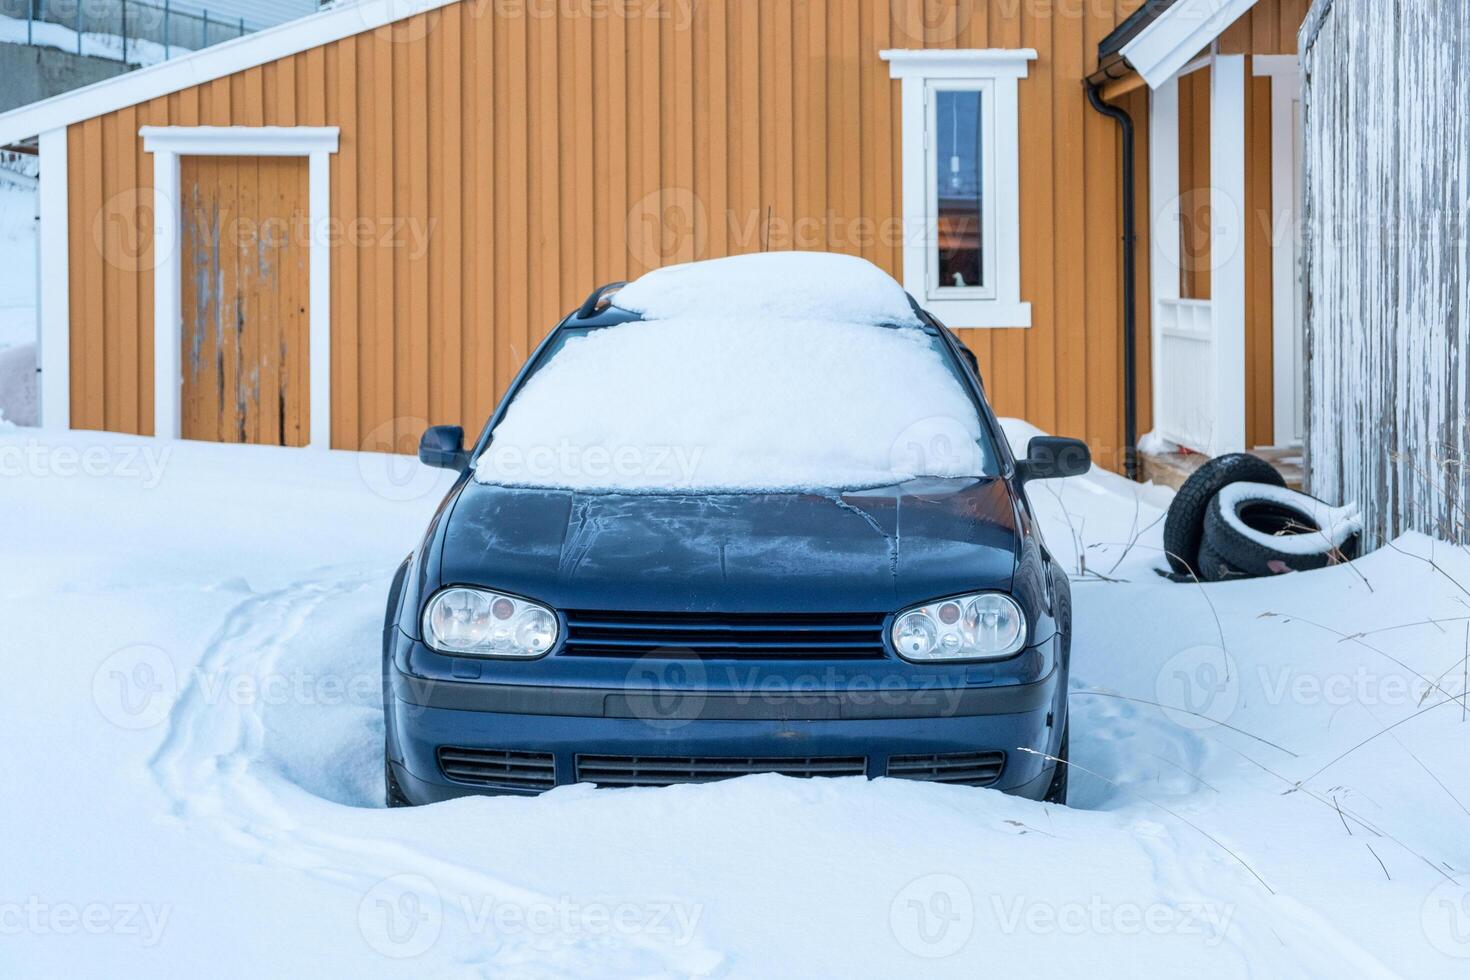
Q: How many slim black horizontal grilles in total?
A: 3